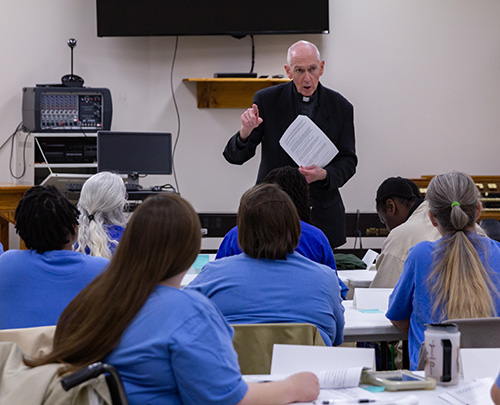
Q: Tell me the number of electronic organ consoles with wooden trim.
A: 1